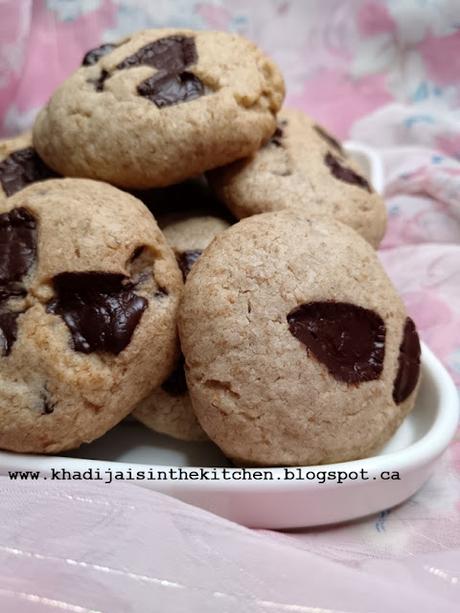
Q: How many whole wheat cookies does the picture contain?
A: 6